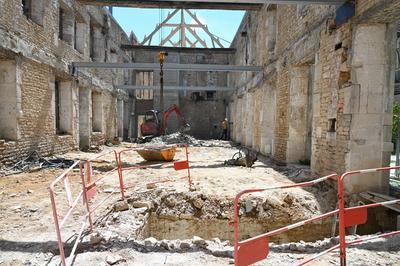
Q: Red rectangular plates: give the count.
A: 4